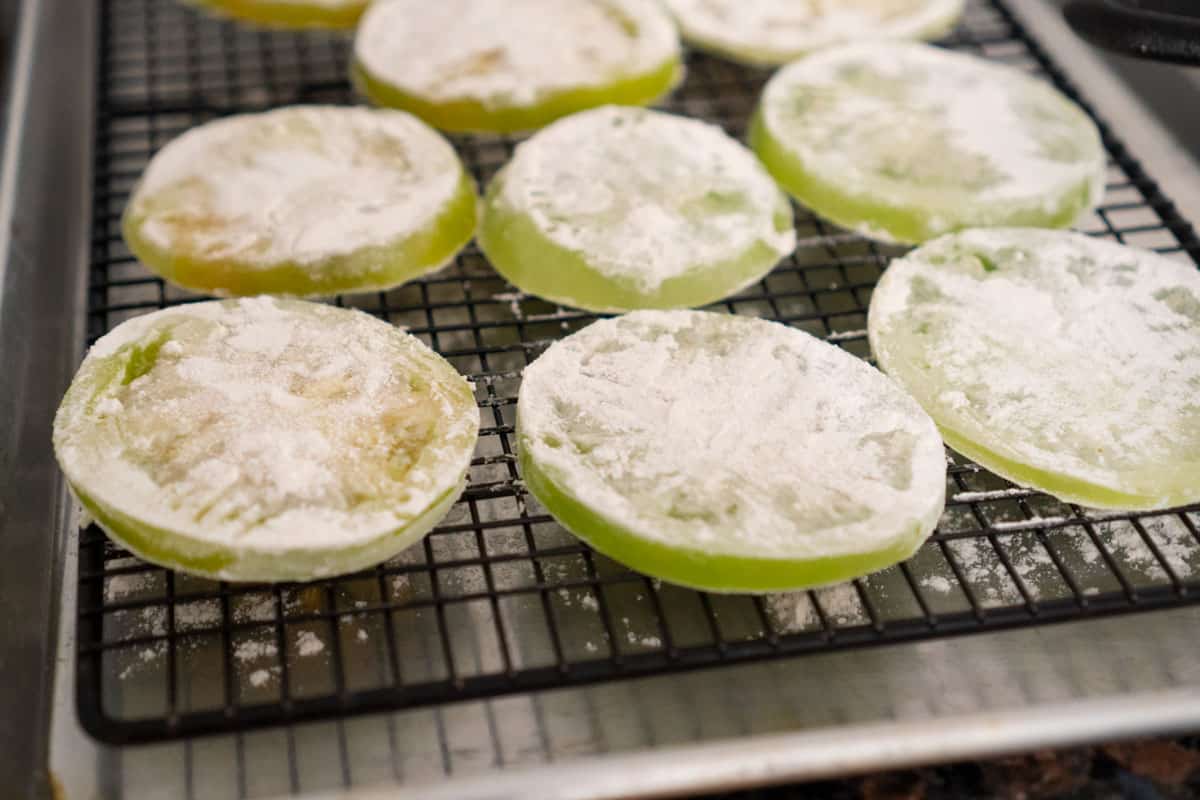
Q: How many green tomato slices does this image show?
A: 9